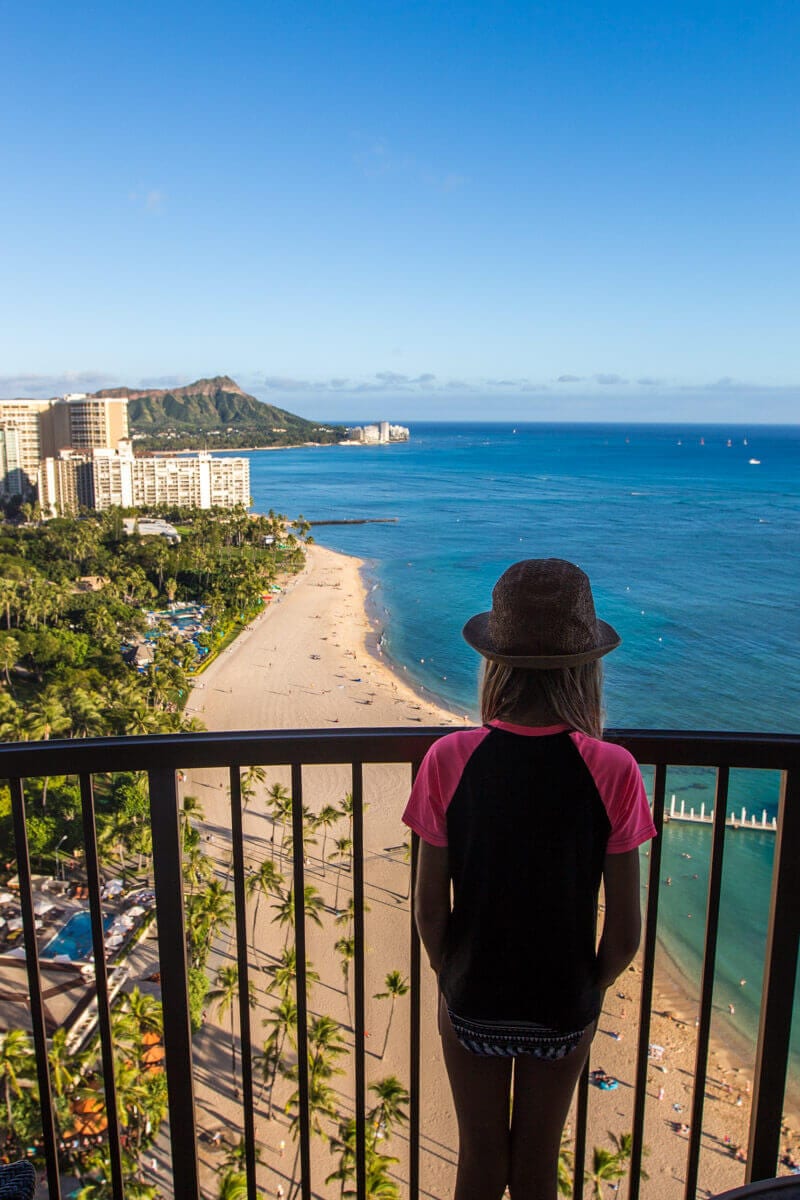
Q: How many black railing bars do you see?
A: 11